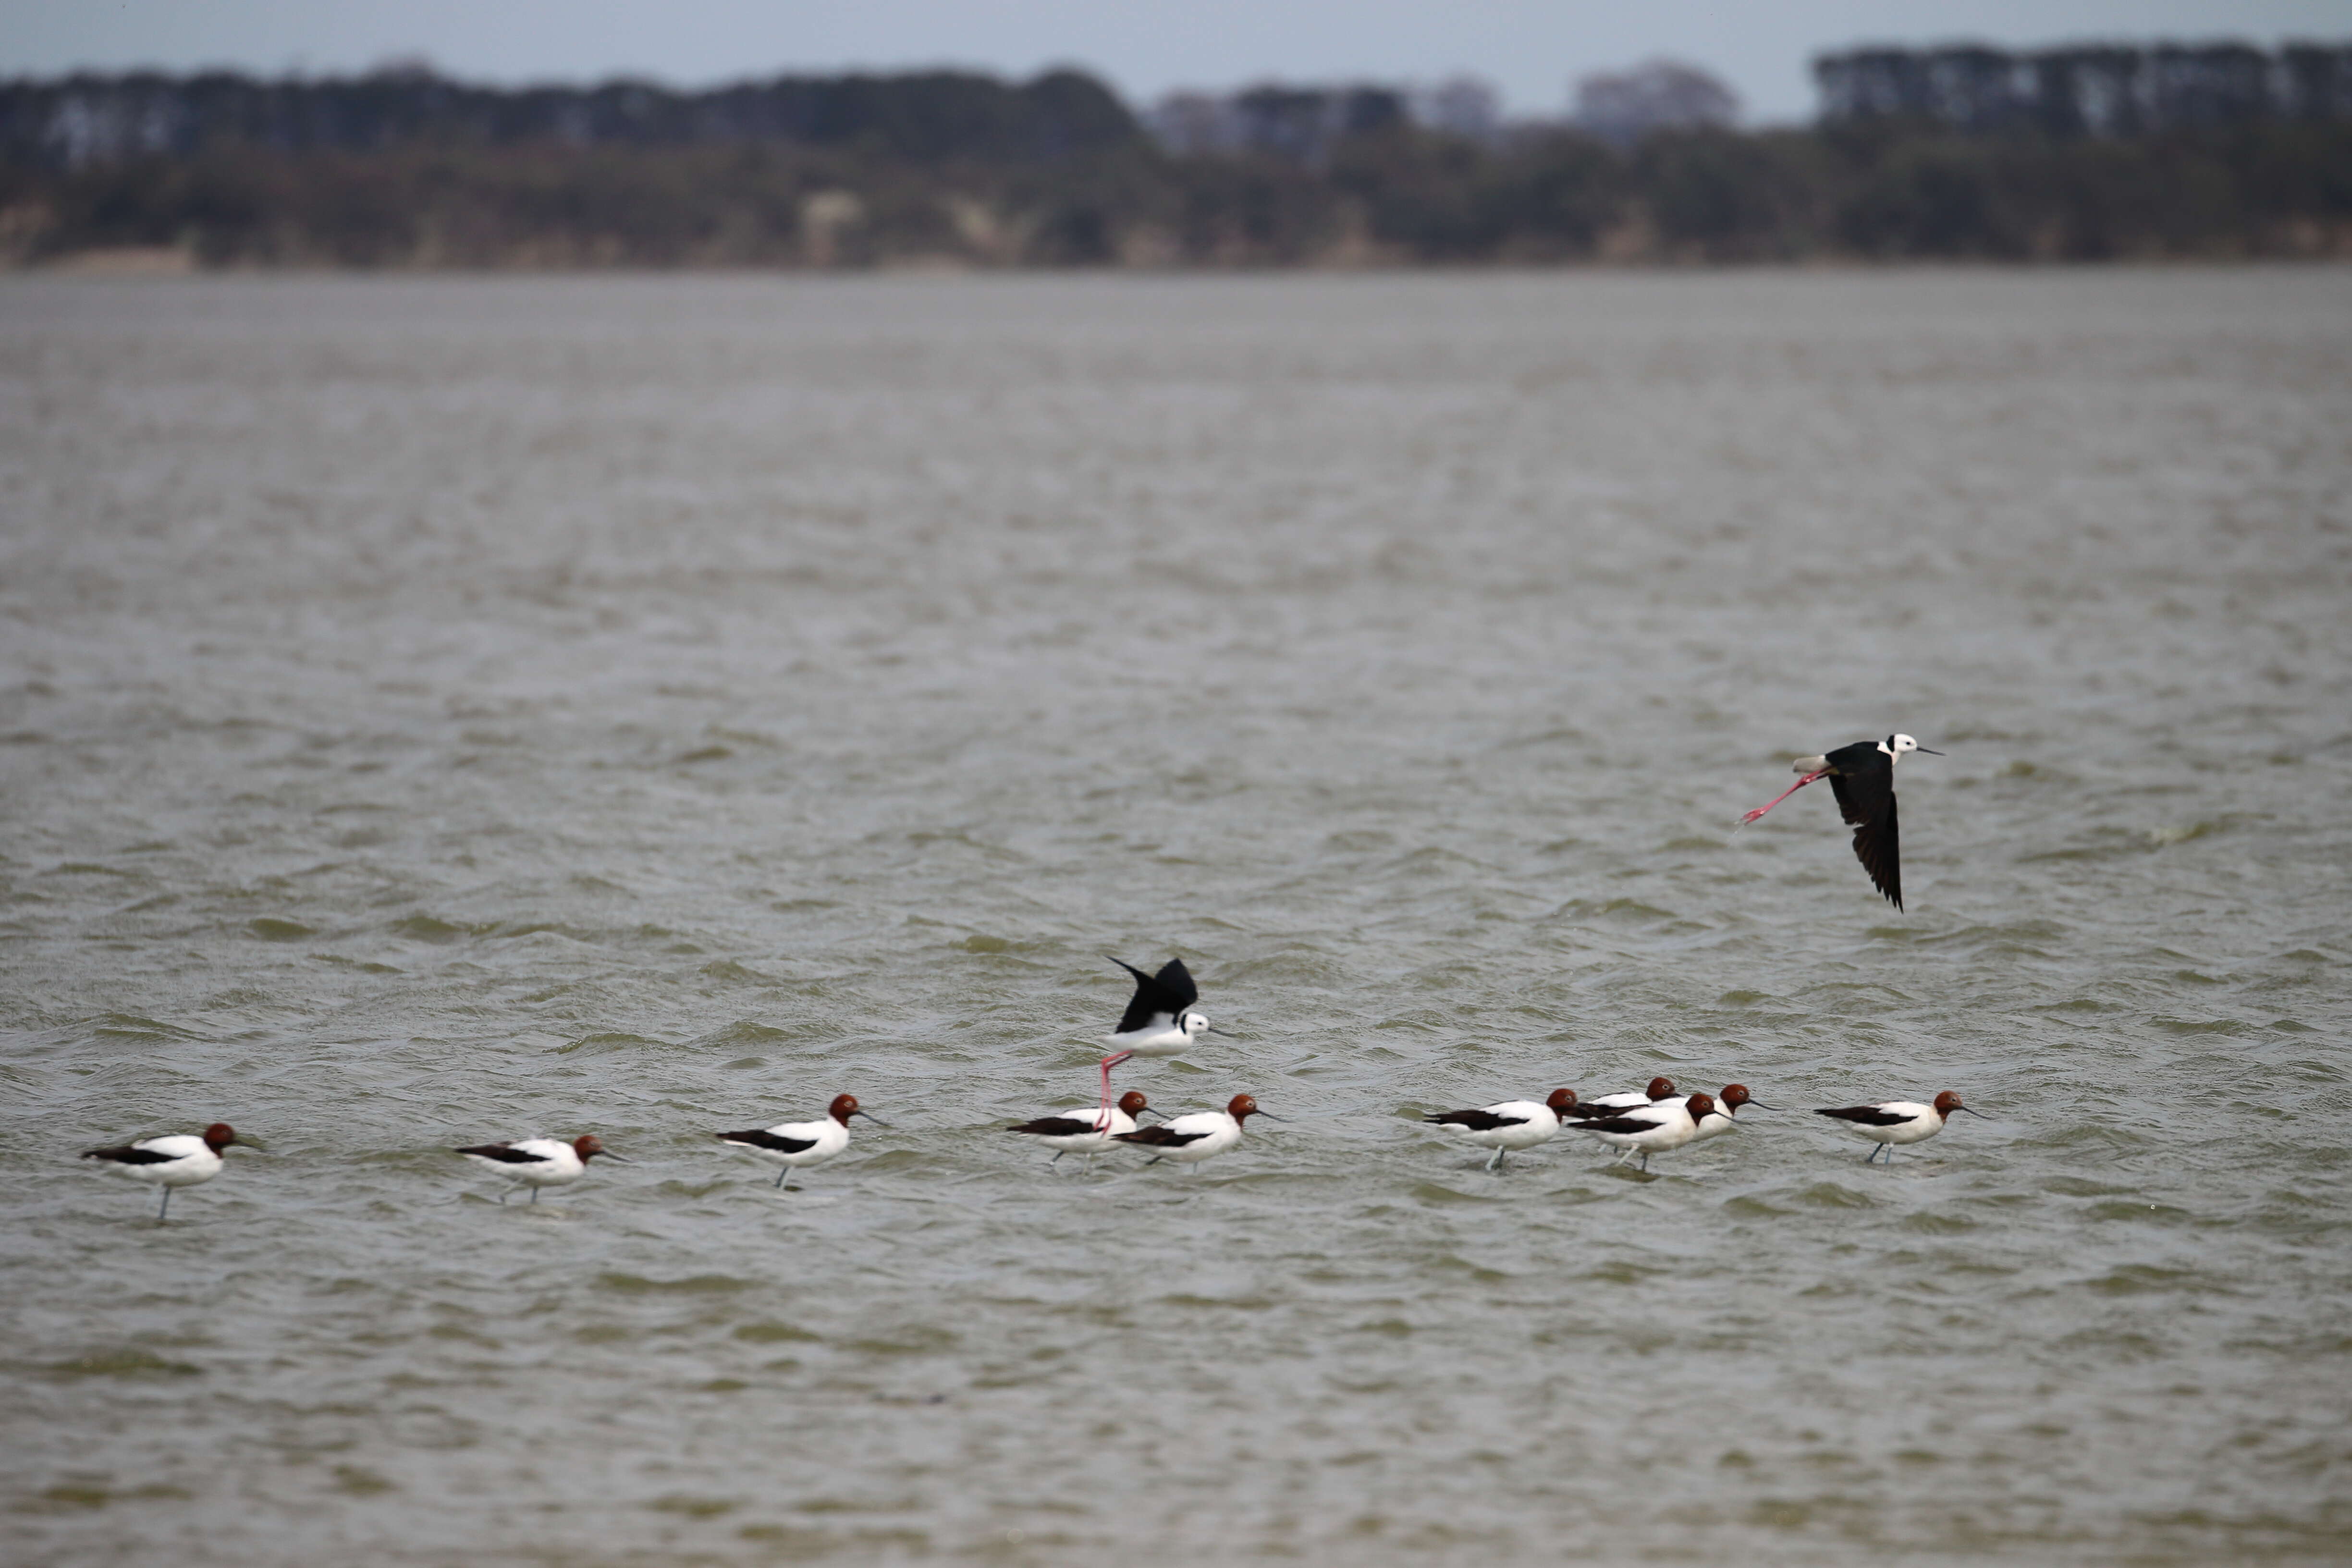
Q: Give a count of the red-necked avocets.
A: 10